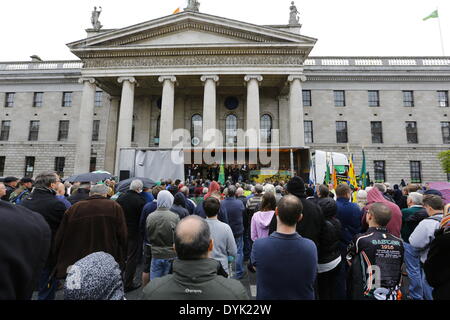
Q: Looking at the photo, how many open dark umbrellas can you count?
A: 2